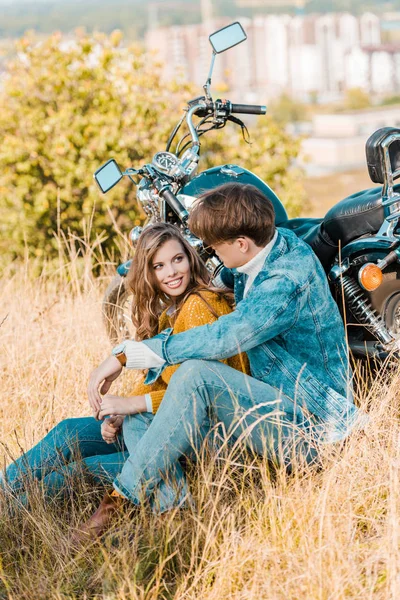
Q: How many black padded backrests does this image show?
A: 1